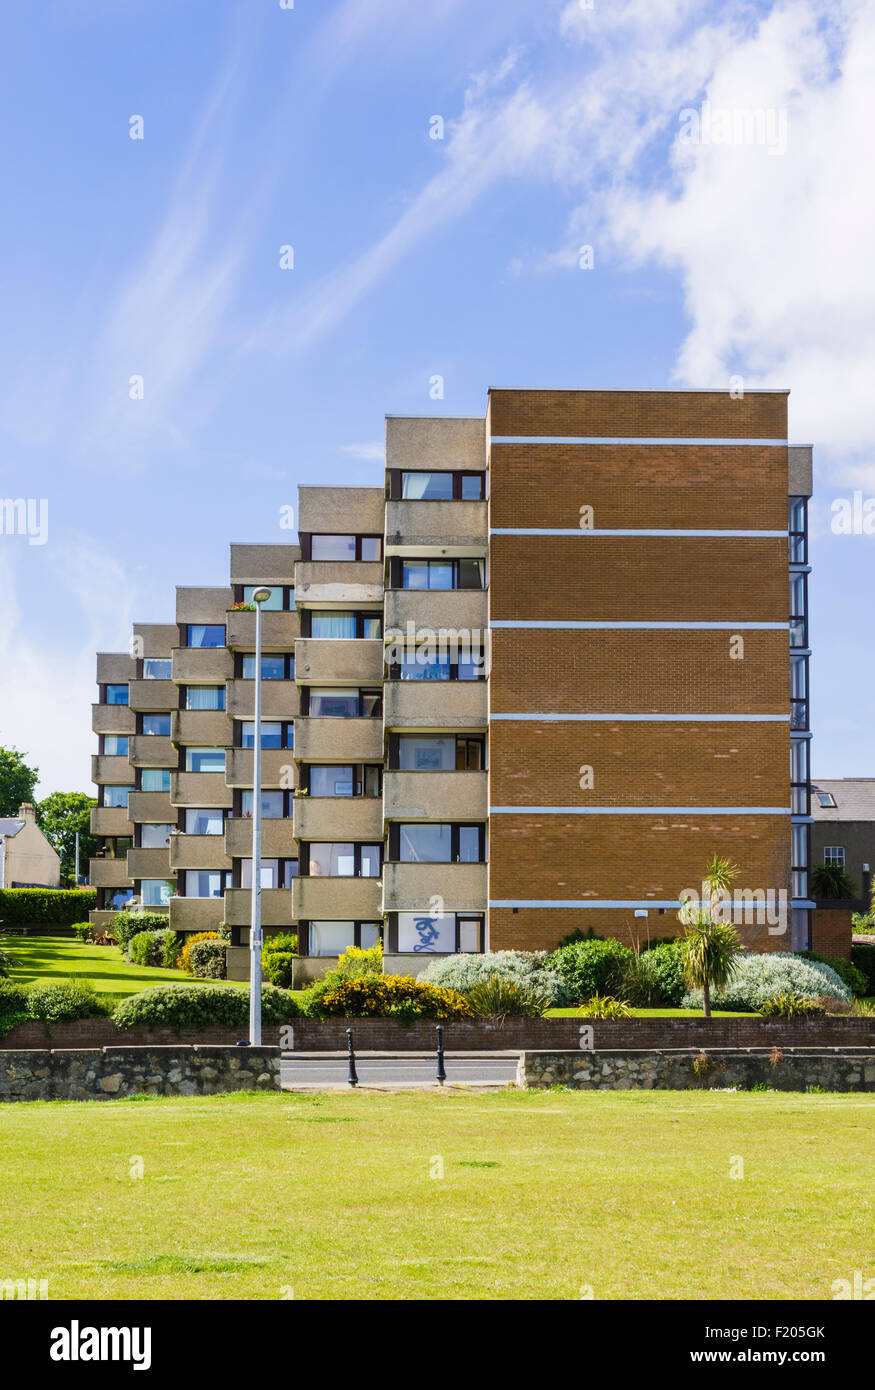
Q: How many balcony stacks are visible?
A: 6